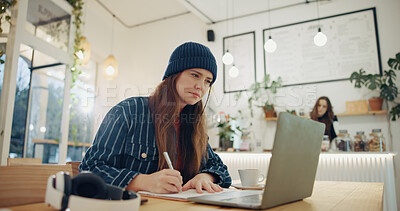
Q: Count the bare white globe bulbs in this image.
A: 4